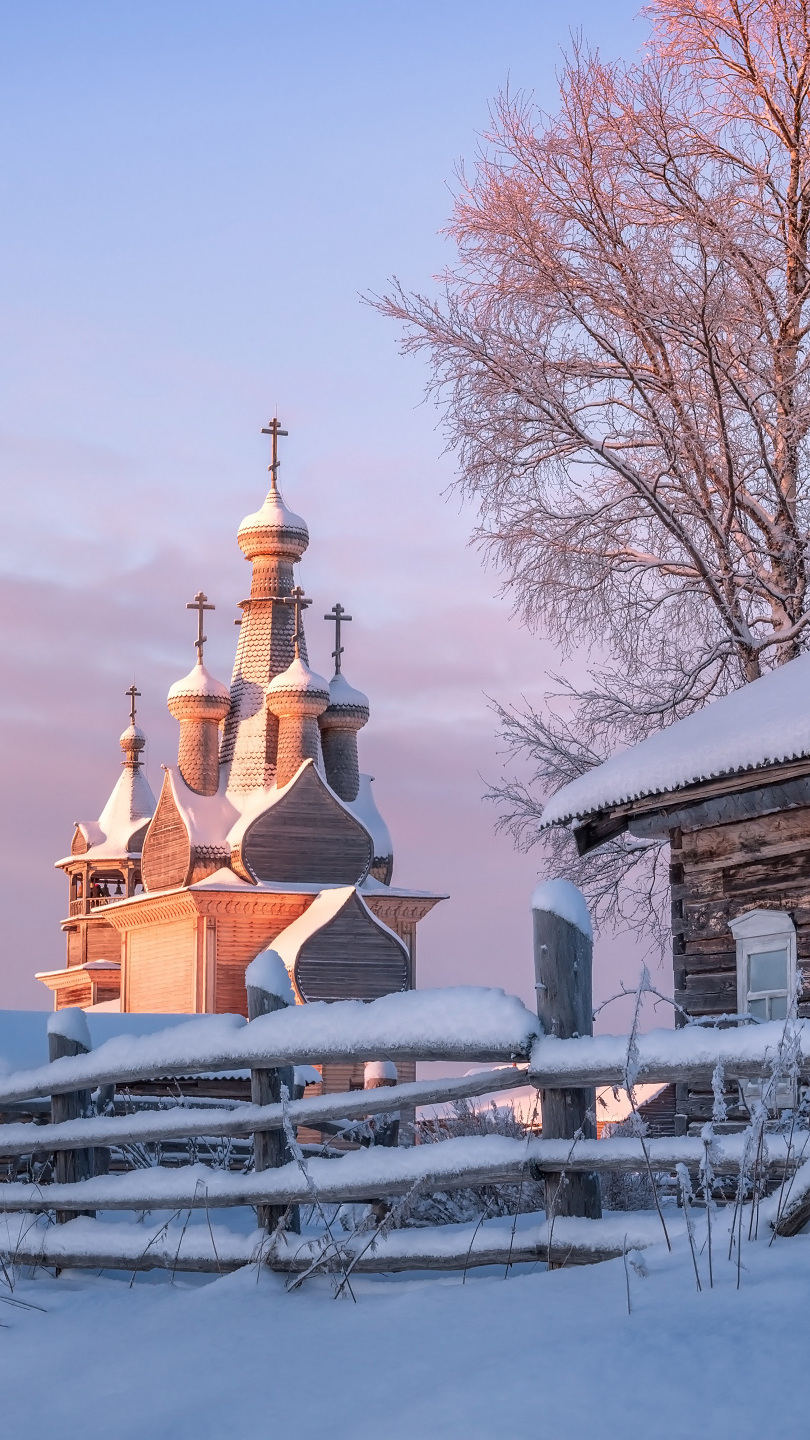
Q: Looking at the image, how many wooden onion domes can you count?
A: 5